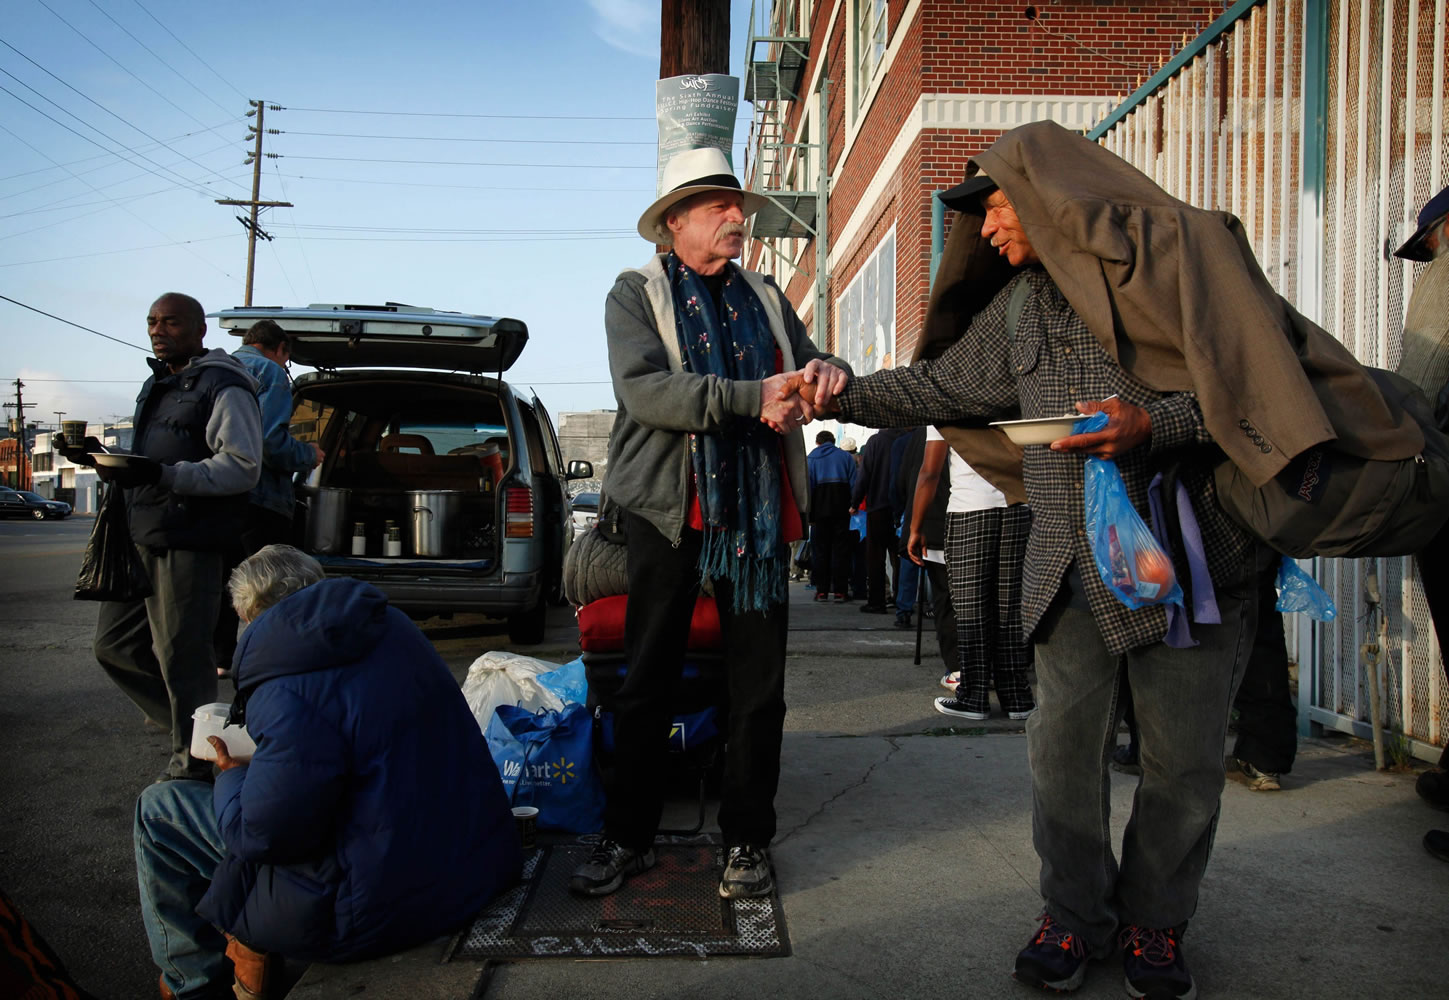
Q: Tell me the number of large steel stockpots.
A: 2